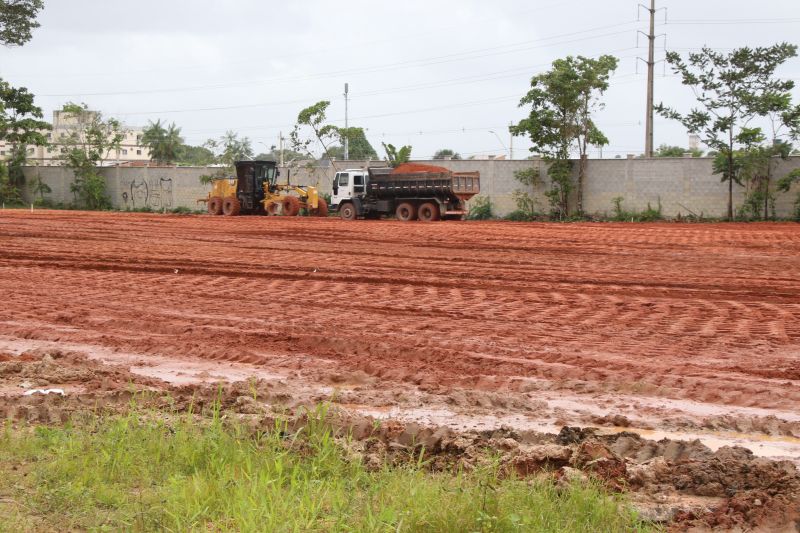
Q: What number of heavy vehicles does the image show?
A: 2